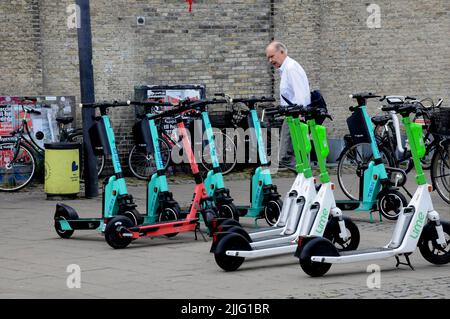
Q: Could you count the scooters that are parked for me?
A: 10